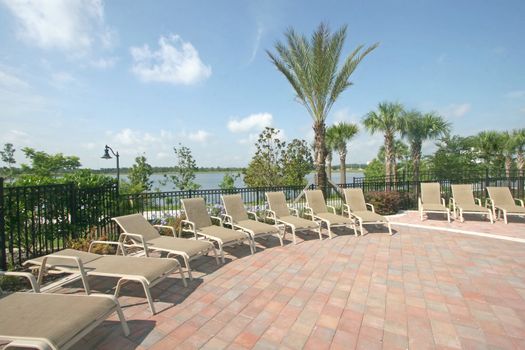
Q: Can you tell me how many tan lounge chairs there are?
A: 11